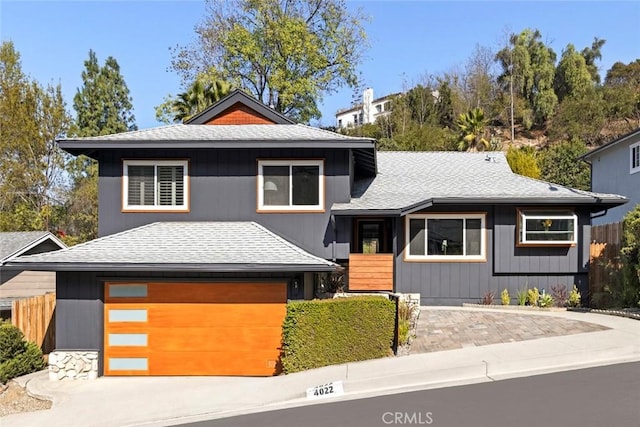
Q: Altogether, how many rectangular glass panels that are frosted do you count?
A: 4